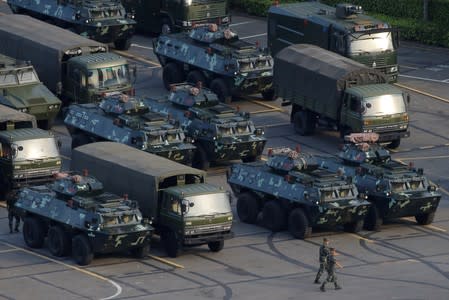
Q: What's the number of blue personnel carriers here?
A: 7